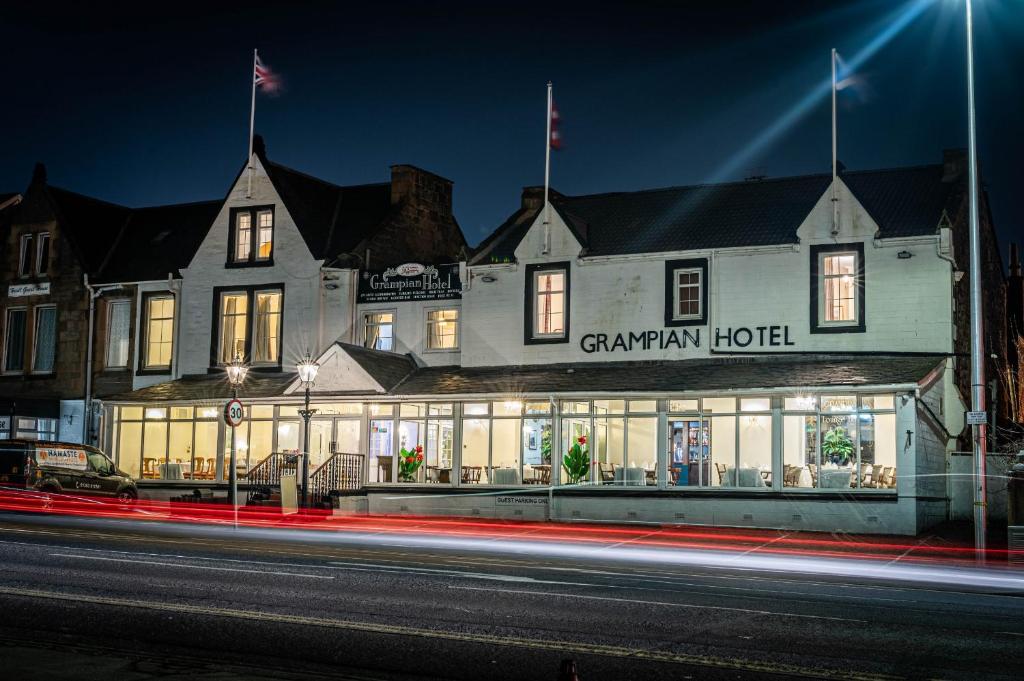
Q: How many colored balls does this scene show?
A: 0